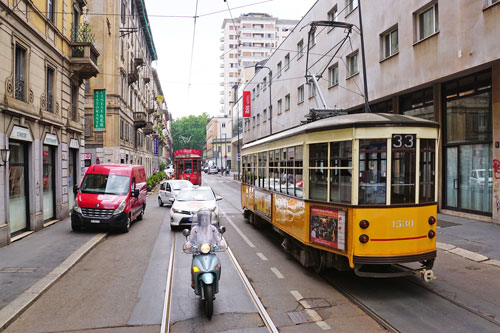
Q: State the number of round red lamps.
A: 4